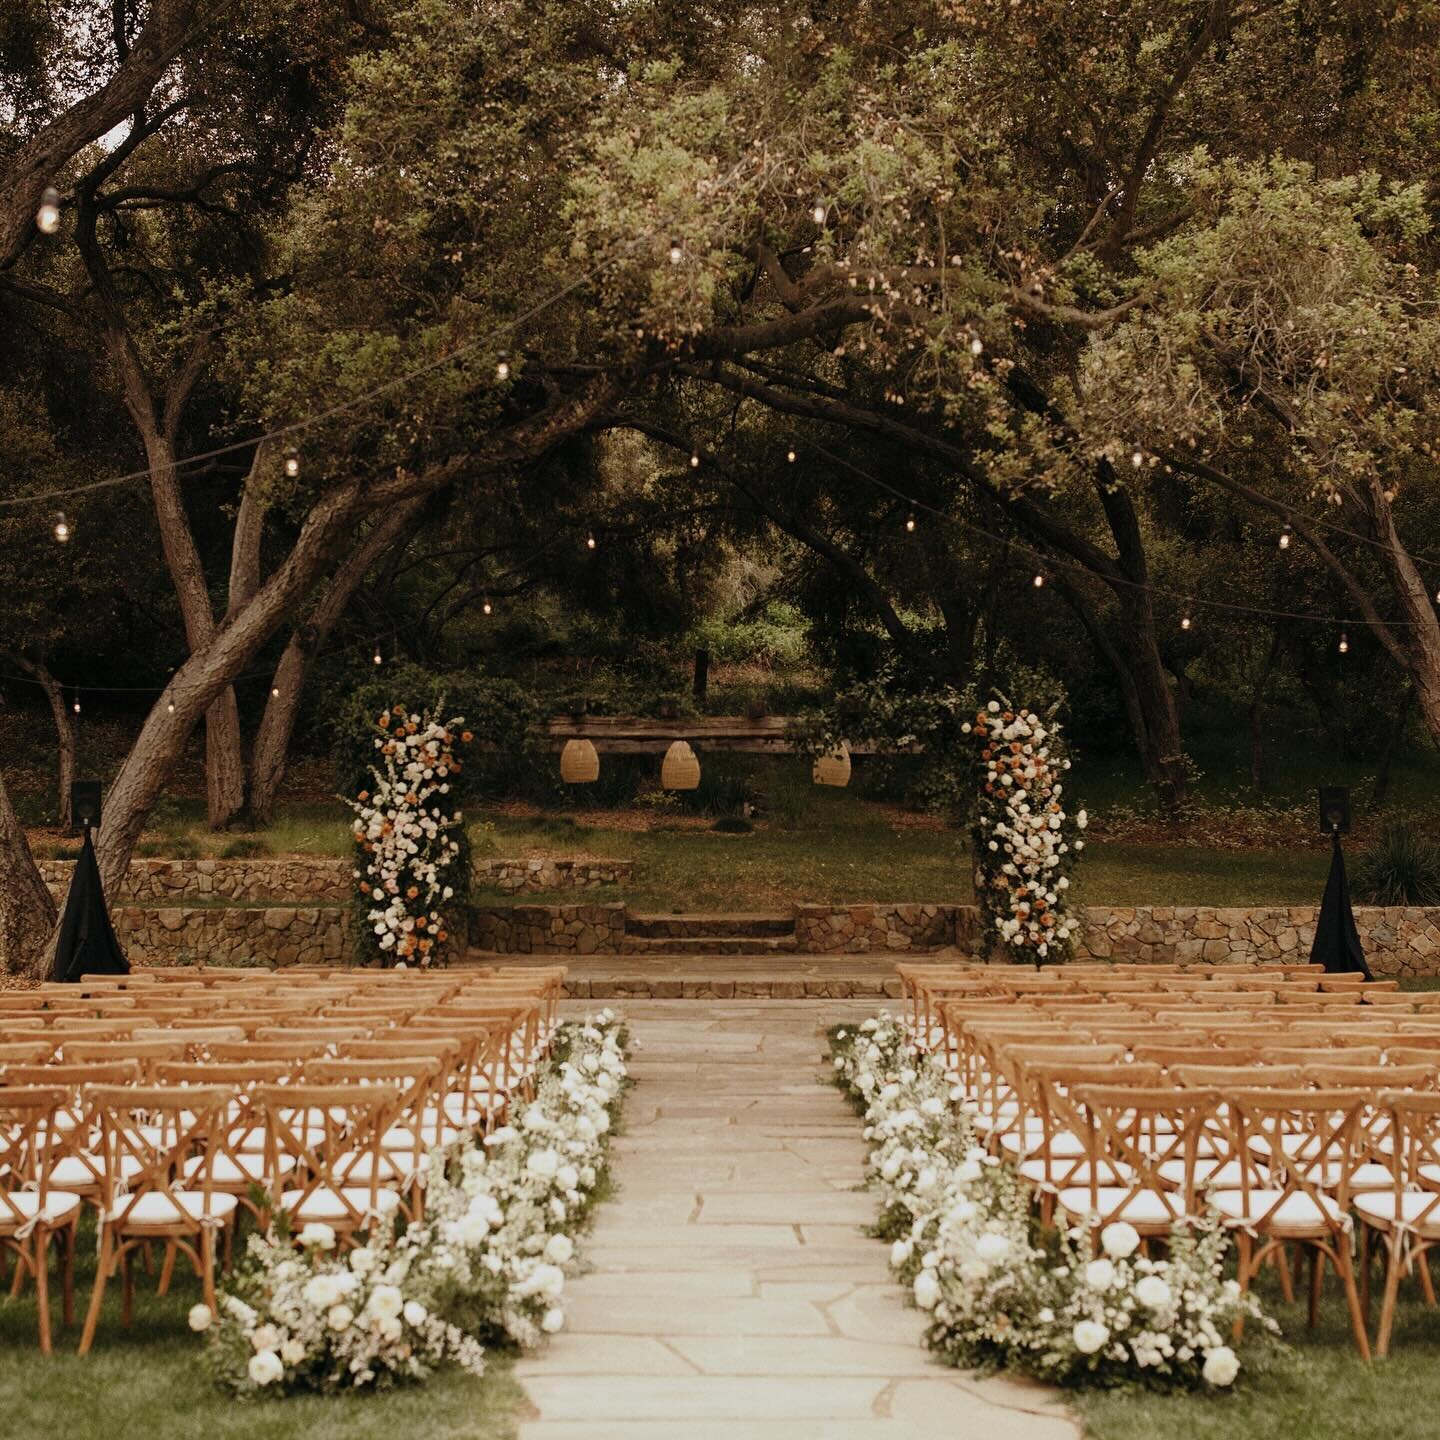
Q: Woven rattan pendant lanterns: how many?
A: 3